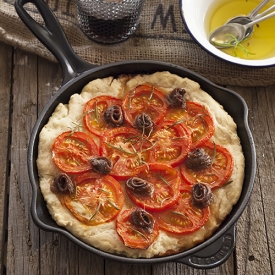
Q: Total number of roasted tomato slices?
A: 11